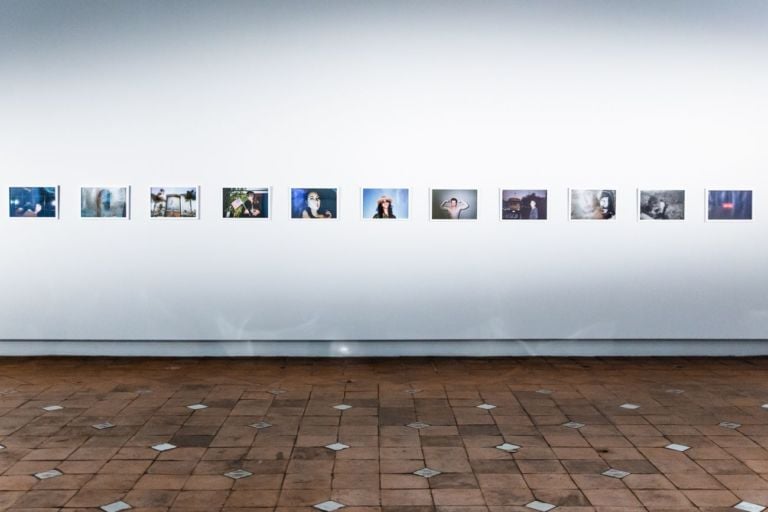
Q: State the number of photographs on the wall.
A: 11